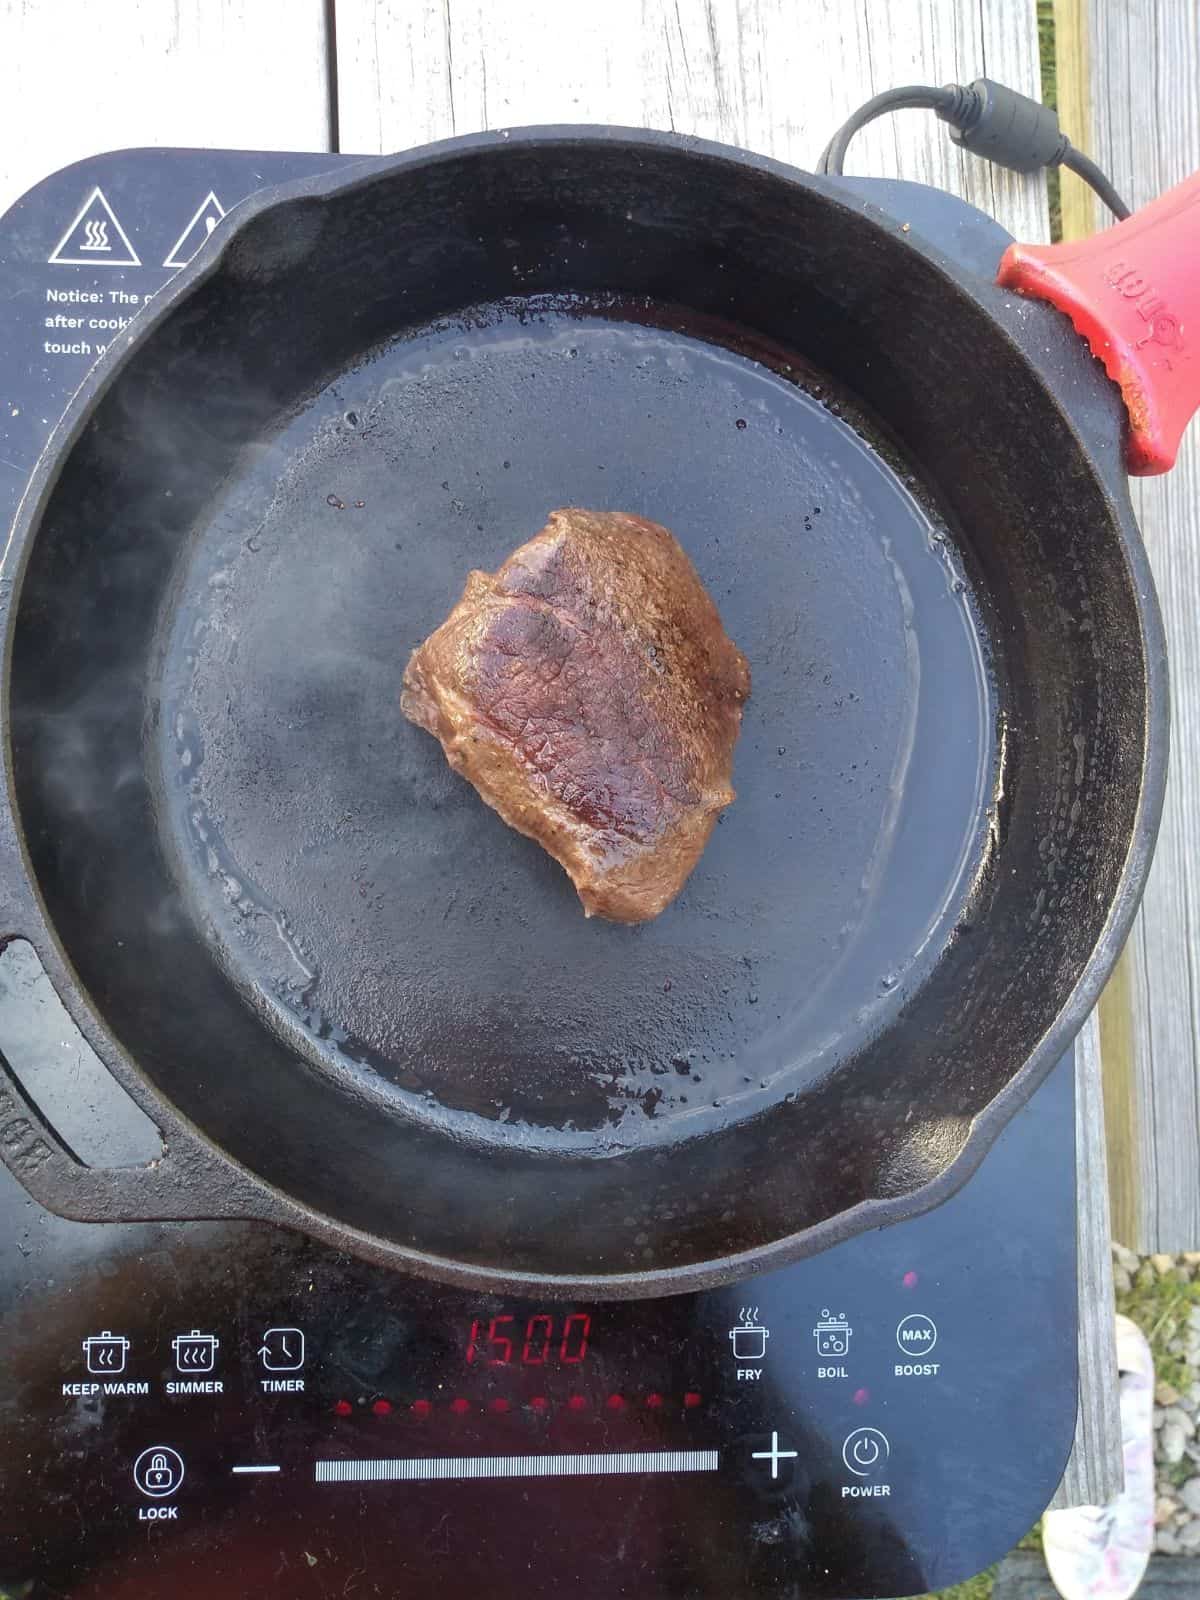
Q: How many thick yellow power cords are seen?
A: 0